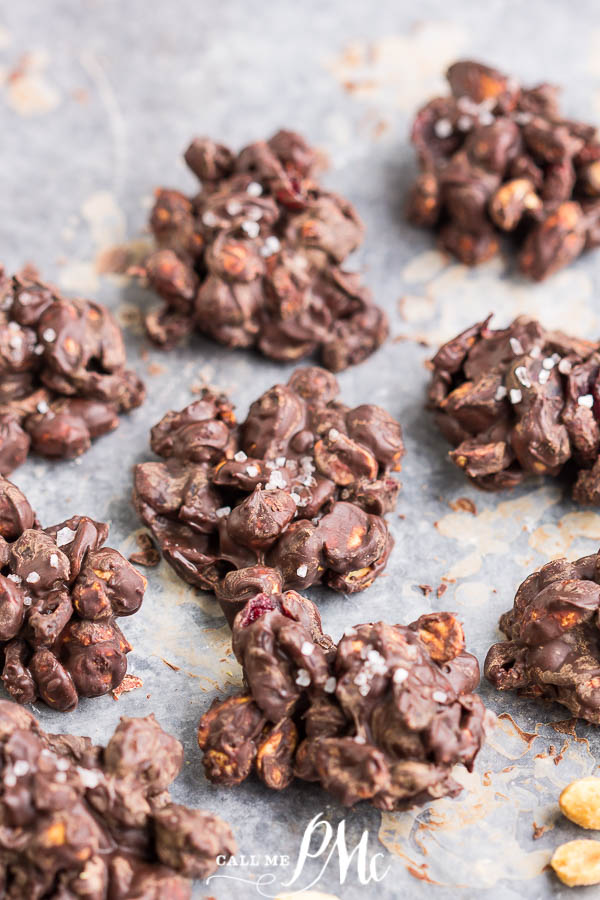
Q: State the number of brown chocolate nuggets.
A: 9